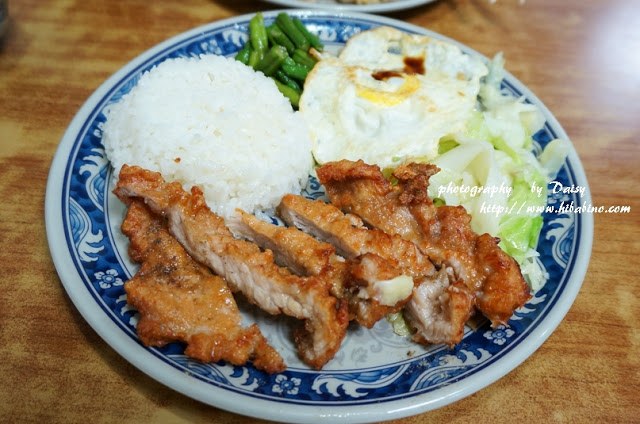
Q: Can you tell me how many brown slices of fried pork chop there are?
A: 5